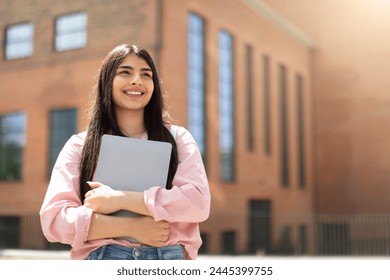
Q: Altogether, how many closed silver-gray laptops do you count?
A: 1